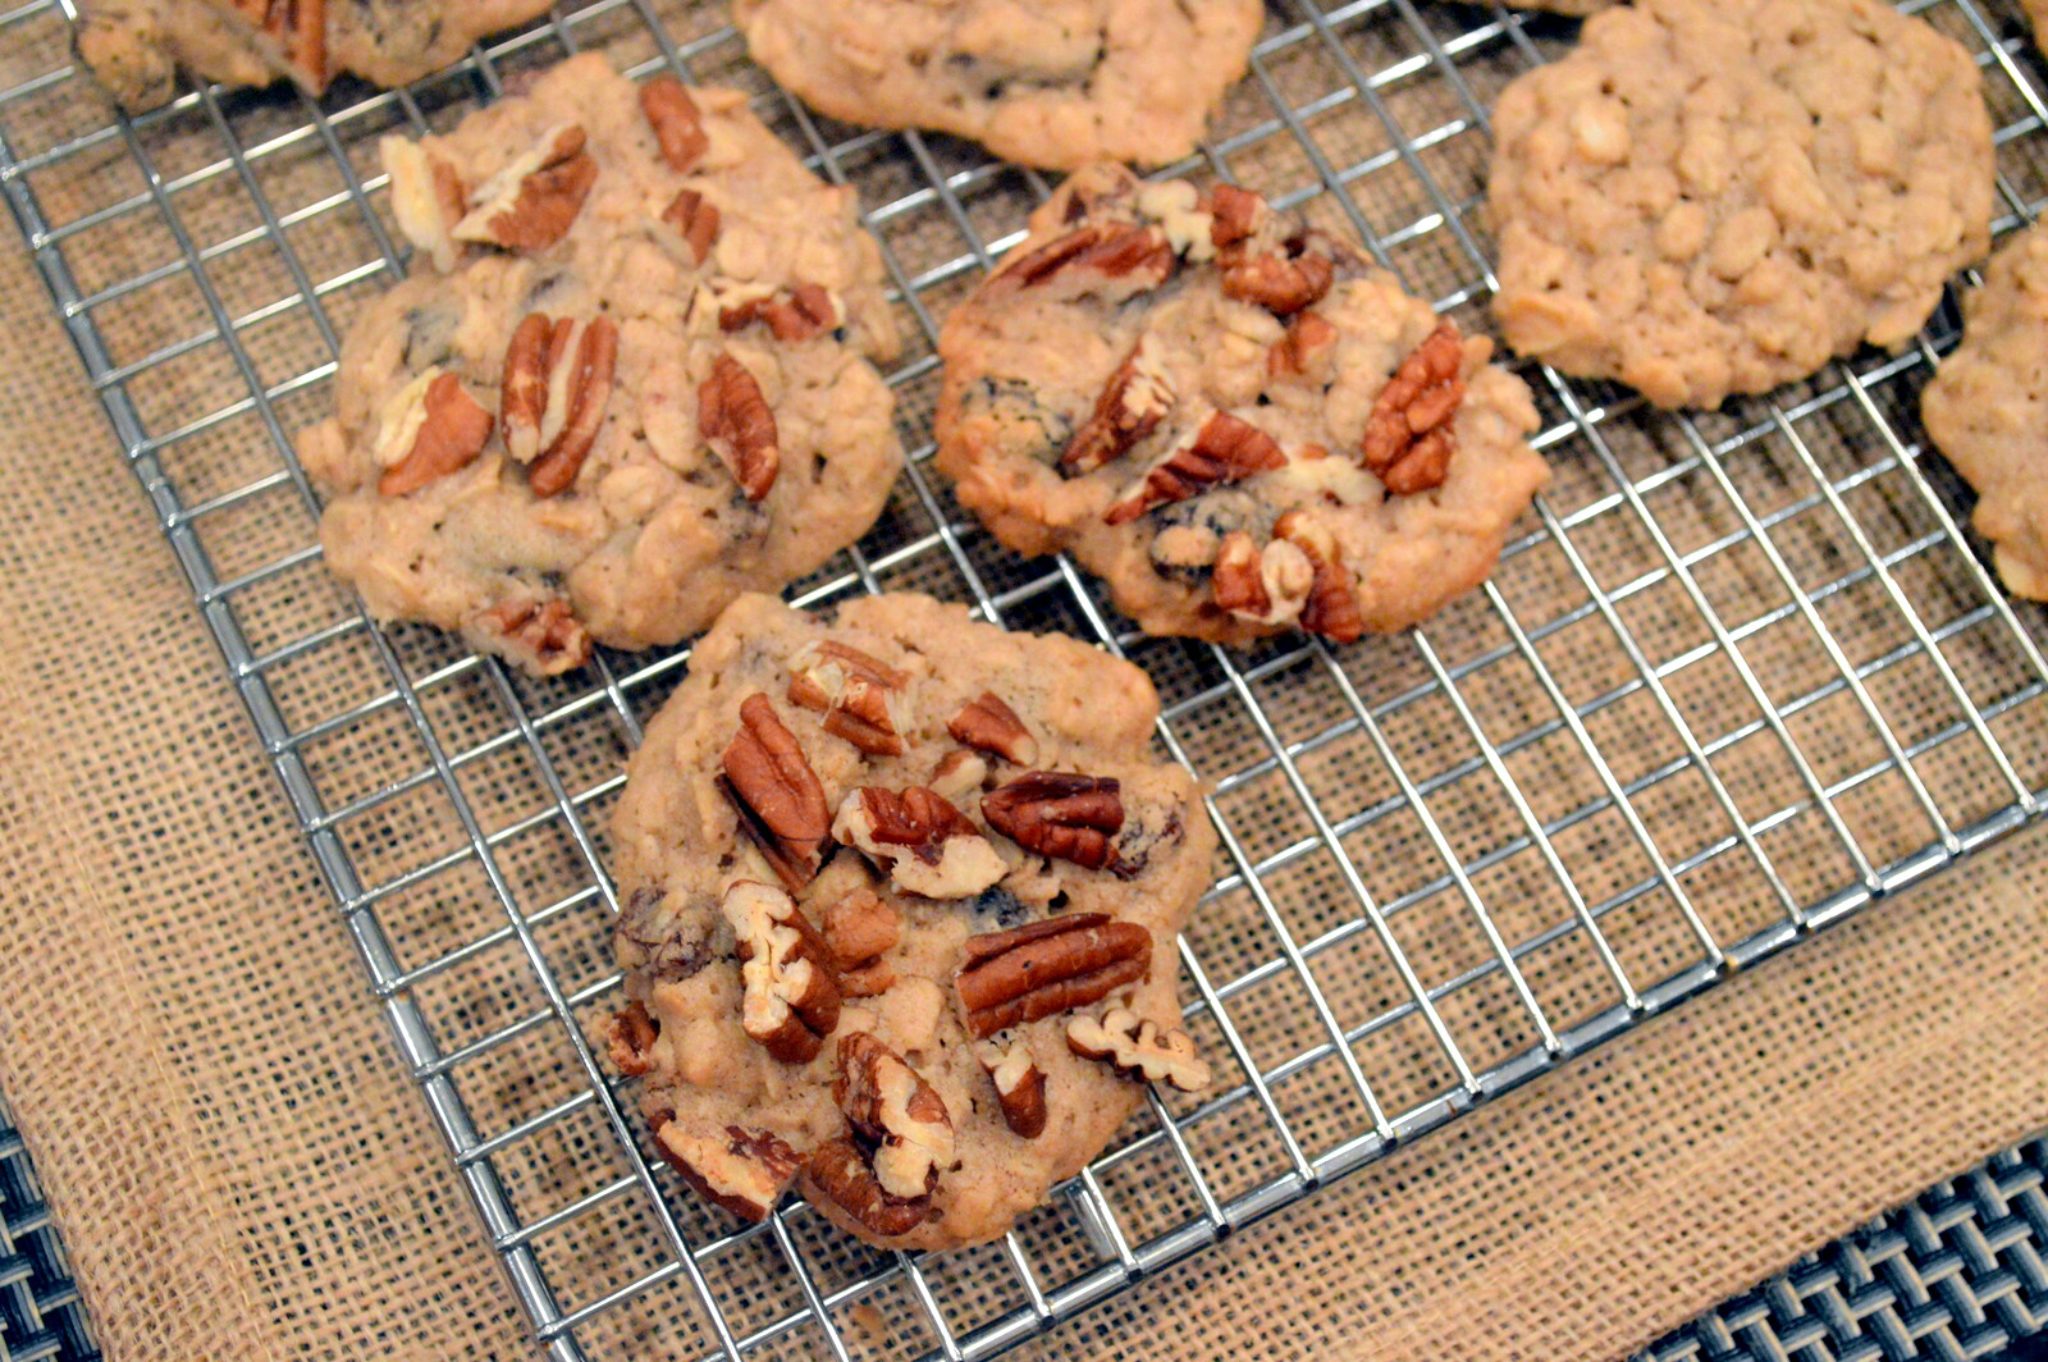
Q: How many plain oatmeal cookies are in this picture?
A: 2